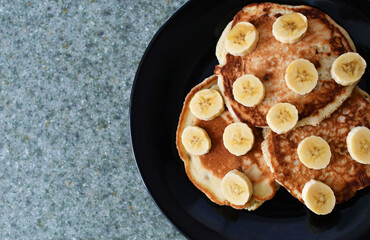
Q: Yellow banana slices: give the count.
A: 13